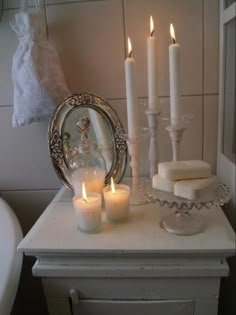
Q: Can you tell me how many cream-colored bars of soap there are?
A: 3